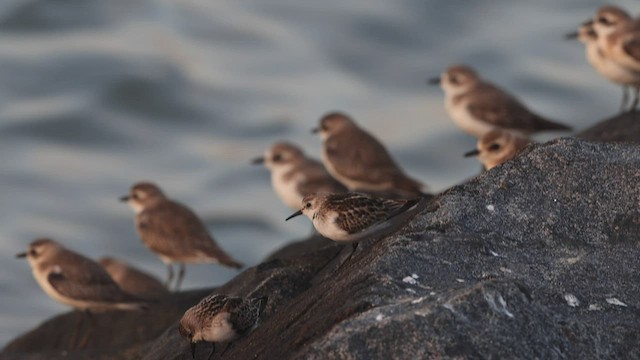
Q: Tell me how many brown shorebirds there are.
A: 11